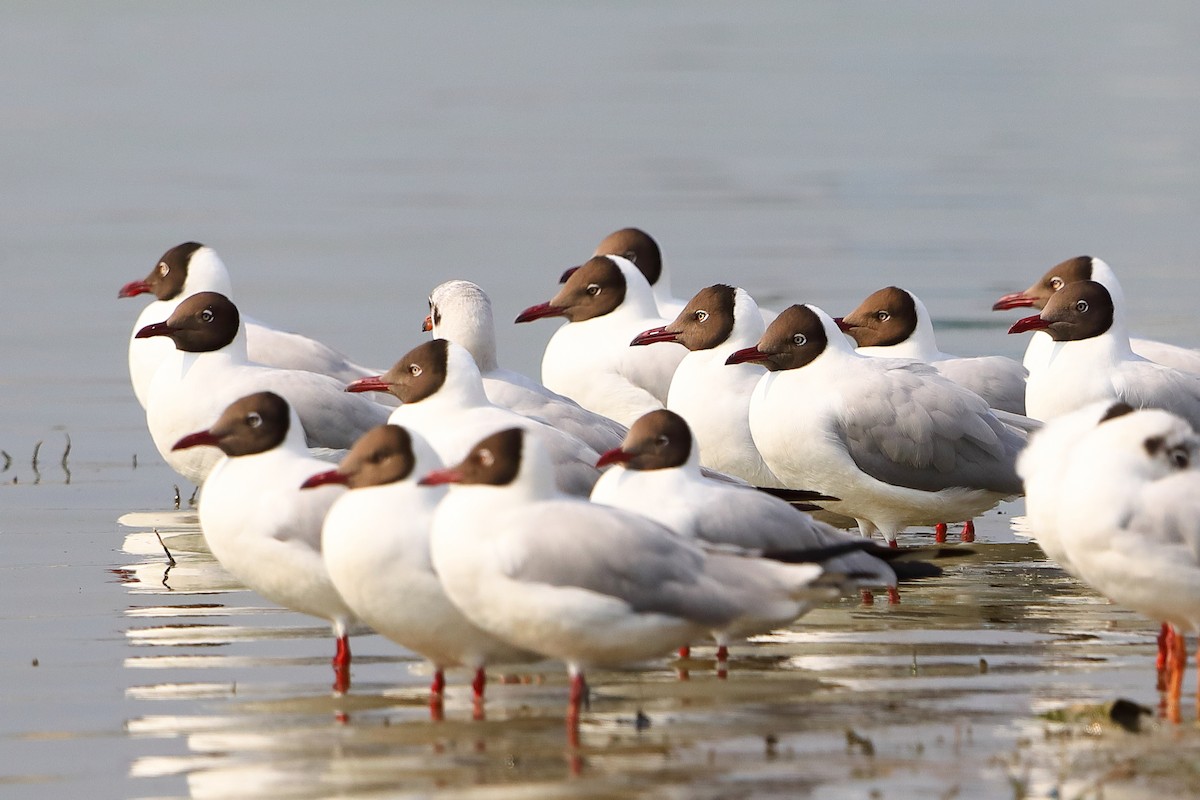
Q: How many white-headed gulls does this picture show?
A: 2